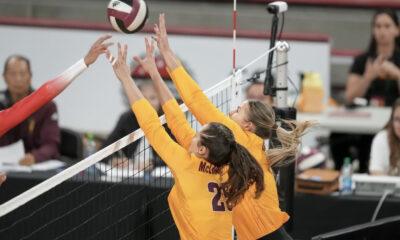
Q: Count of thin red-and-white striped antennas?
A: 1